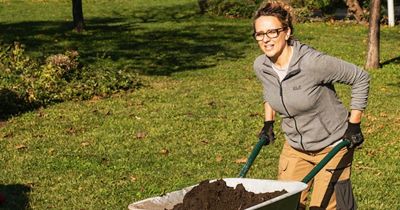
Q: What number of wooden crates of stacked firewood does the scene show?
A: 0